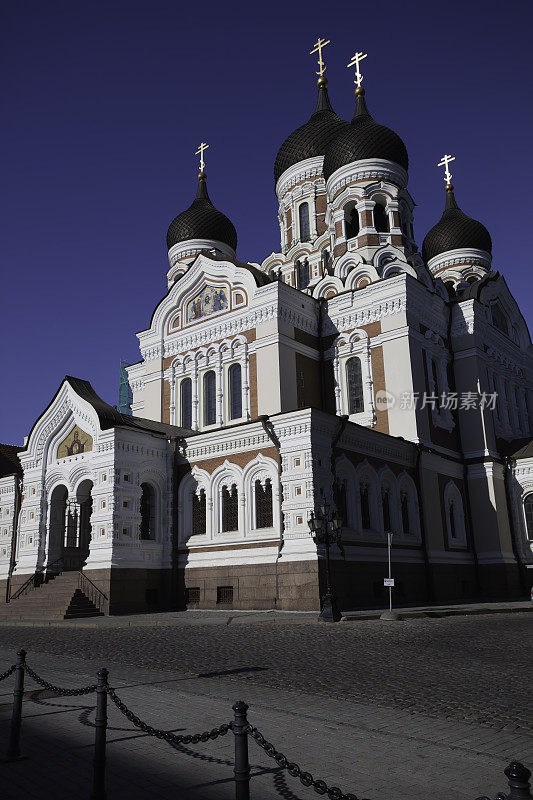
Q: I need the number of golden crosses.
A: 4